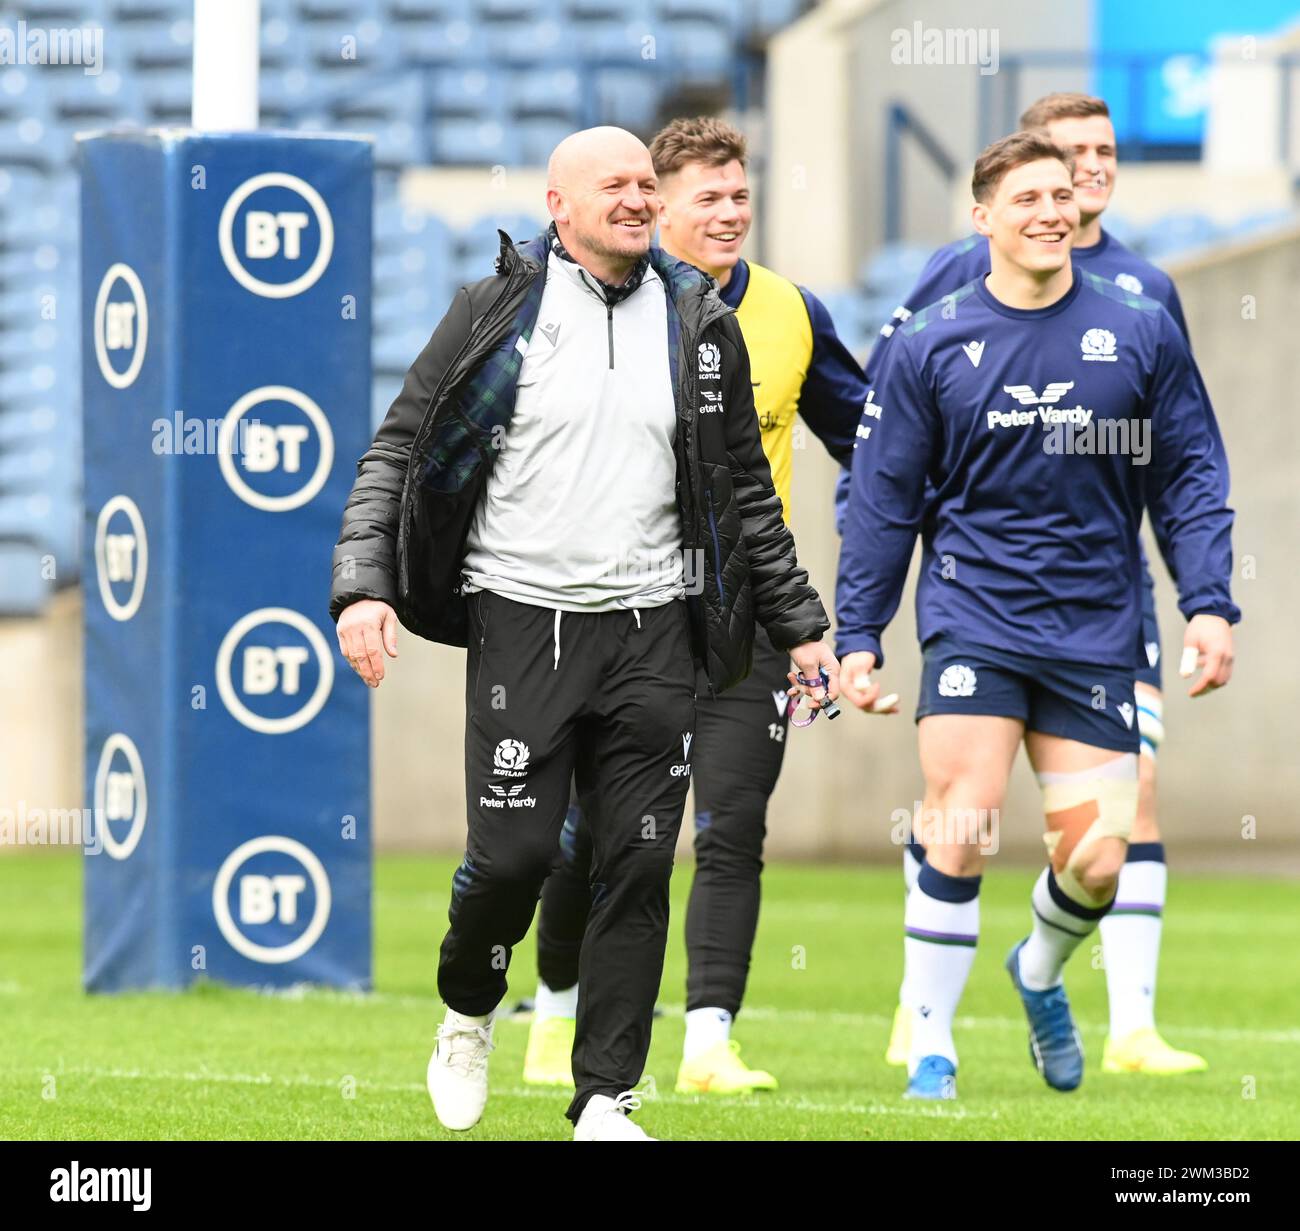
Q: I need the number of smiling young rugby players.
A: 3